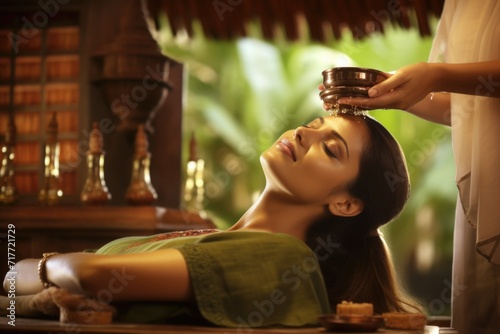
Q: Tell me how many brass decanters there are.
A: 5